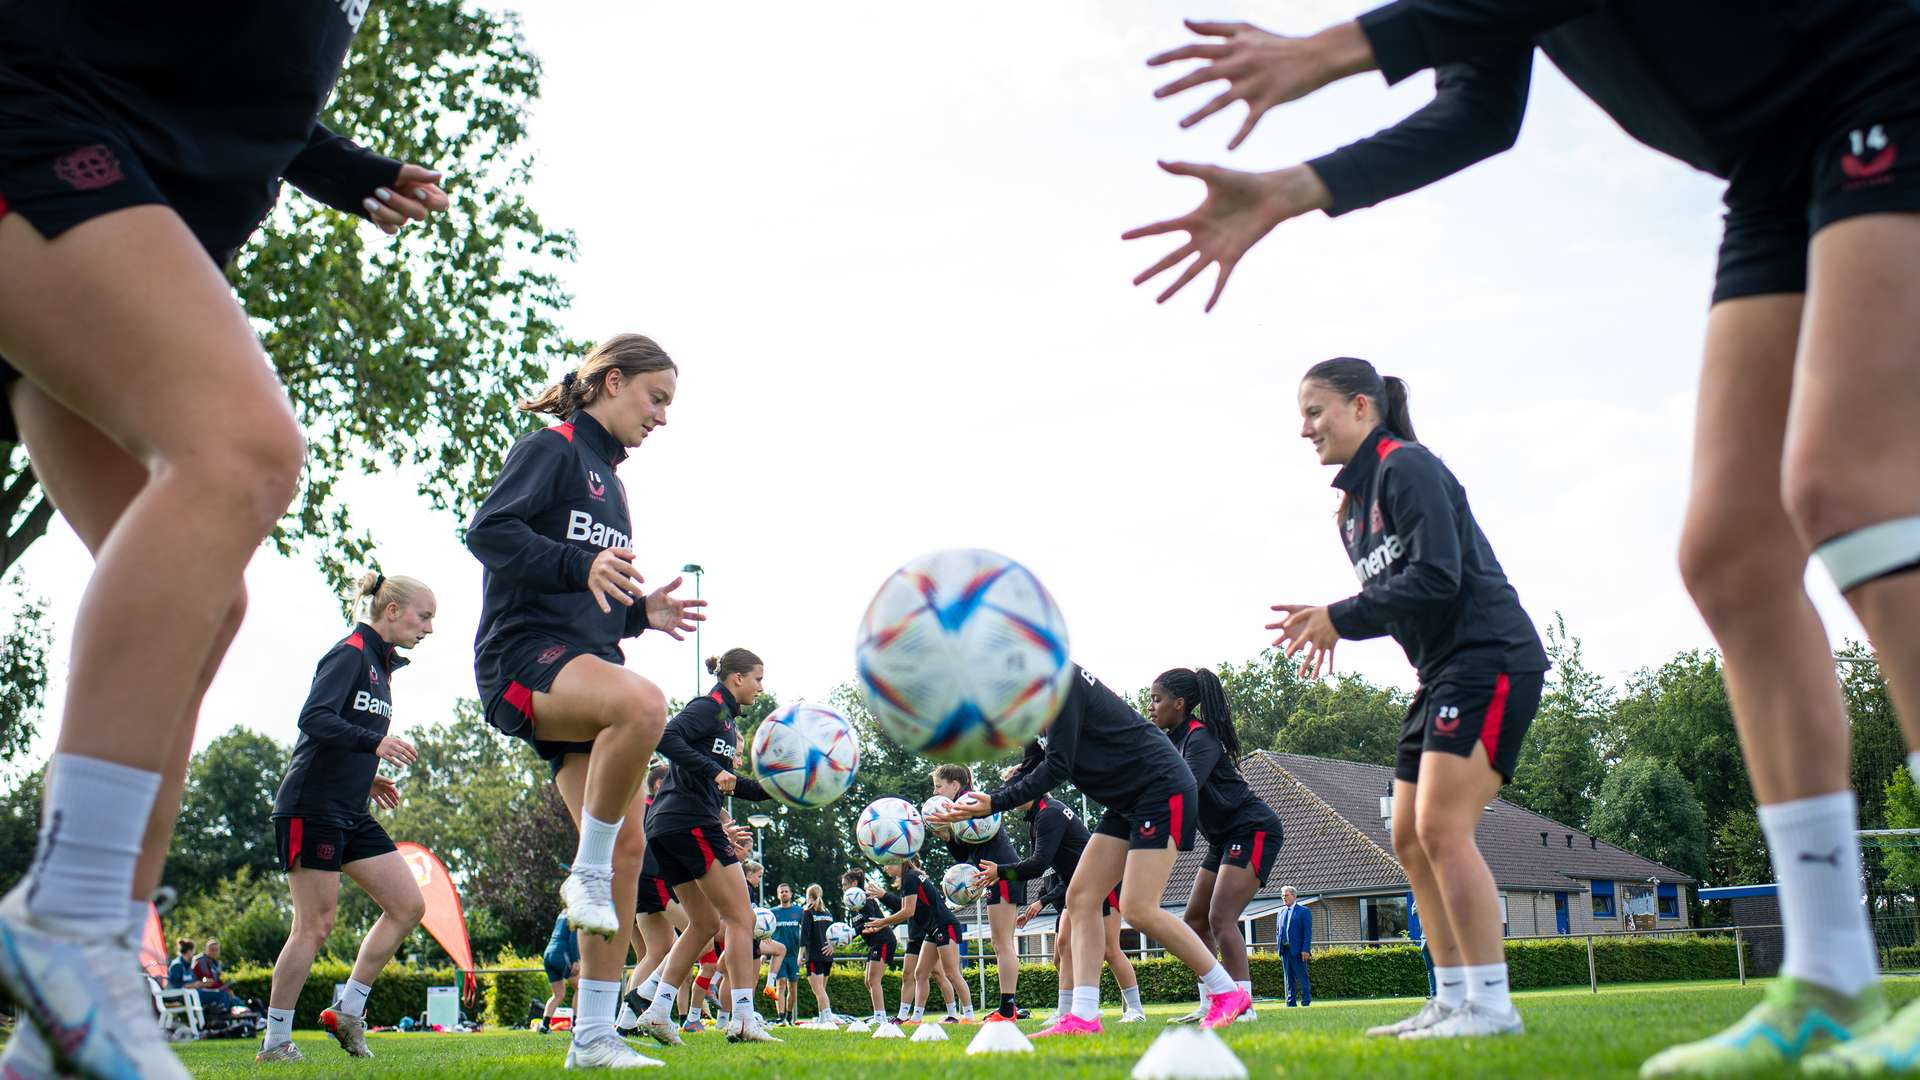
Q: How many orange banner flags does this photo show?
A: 2